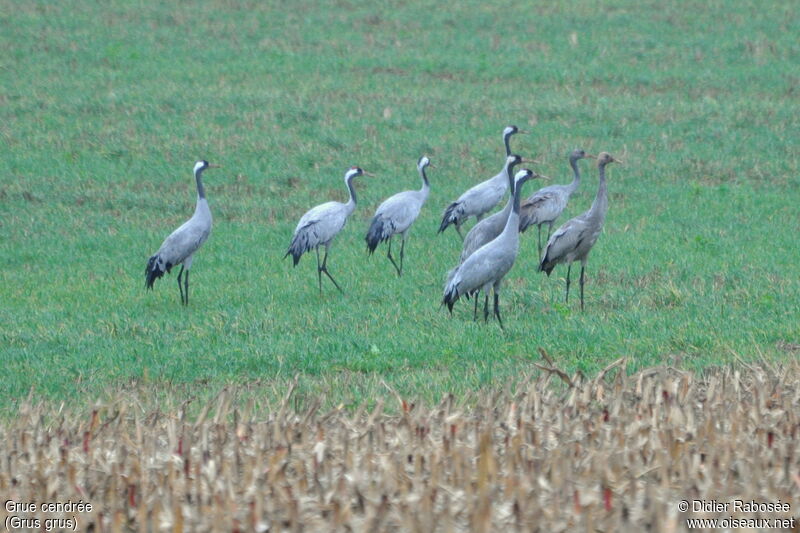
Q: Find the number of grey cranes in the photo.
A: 8